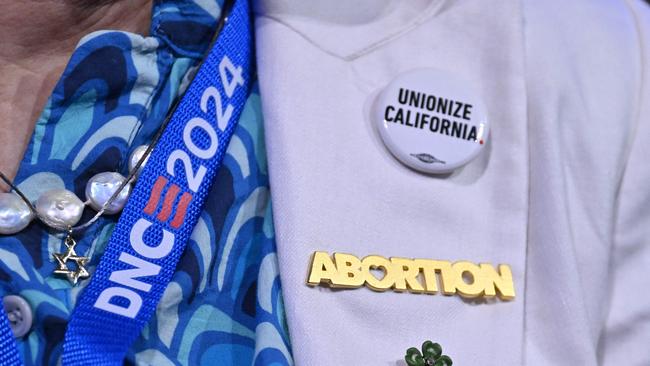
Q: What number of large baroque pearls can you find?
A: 4